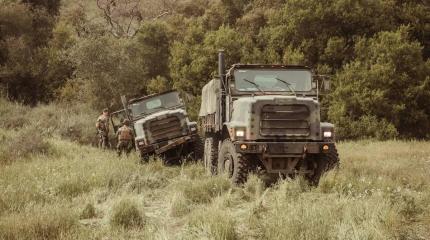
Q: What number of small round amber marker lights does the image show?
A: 2